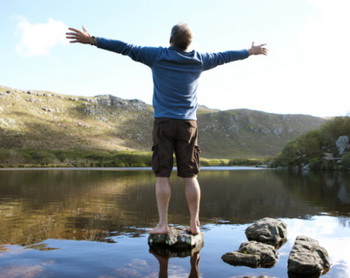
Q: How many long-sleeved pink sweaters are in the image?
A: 0